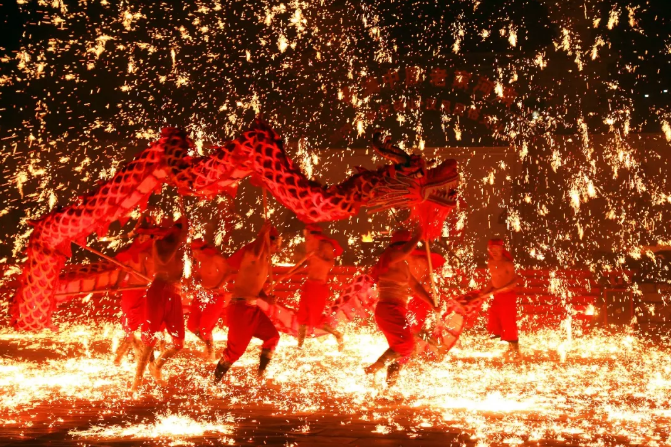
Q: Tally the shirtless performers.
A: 8